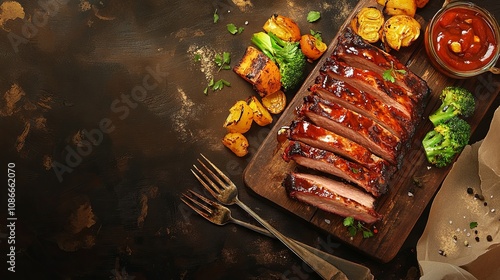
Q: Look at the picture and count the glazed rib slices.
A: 7